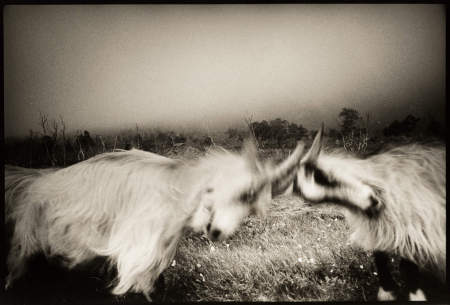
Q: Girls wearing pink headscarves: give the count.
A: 0